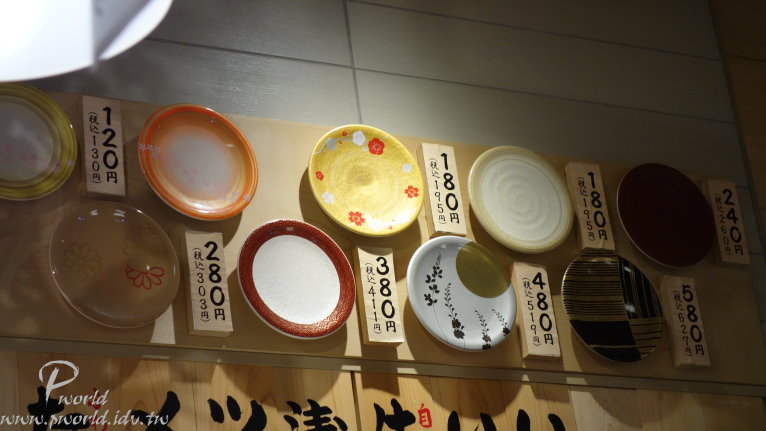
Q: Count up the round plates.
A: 9